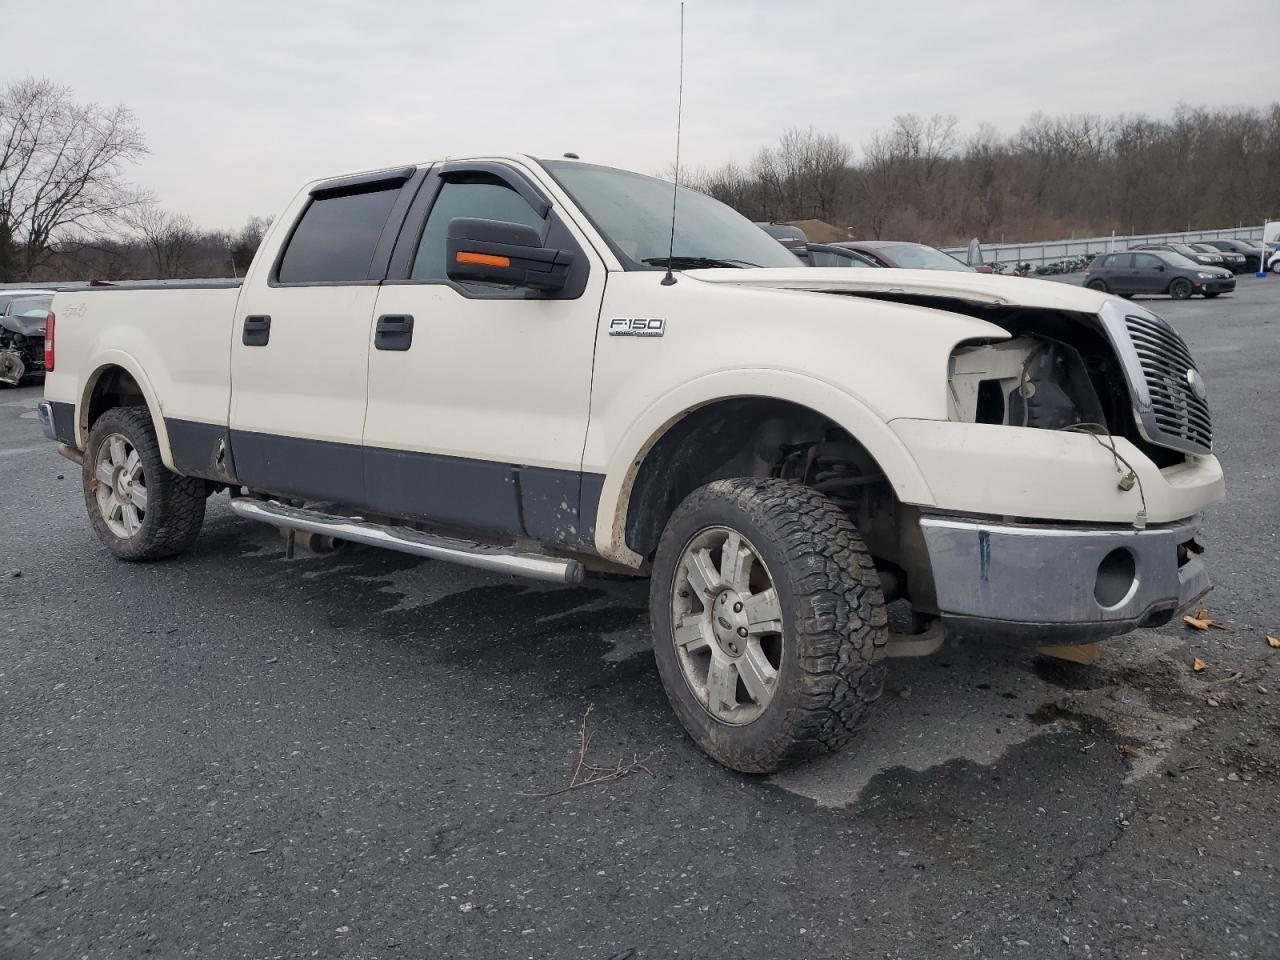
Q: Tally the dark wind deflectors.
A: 2